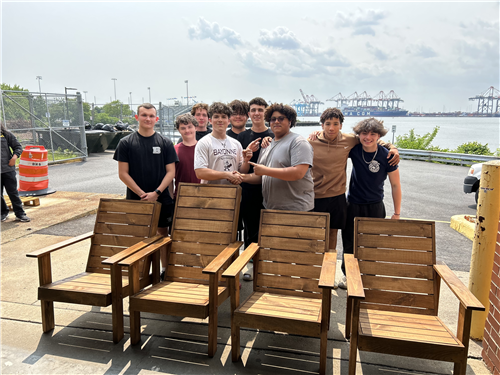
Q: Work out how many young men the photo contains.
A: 9